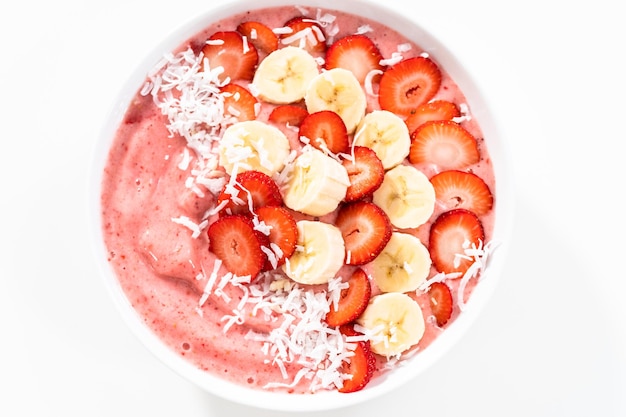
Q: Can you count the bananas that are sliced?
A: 9